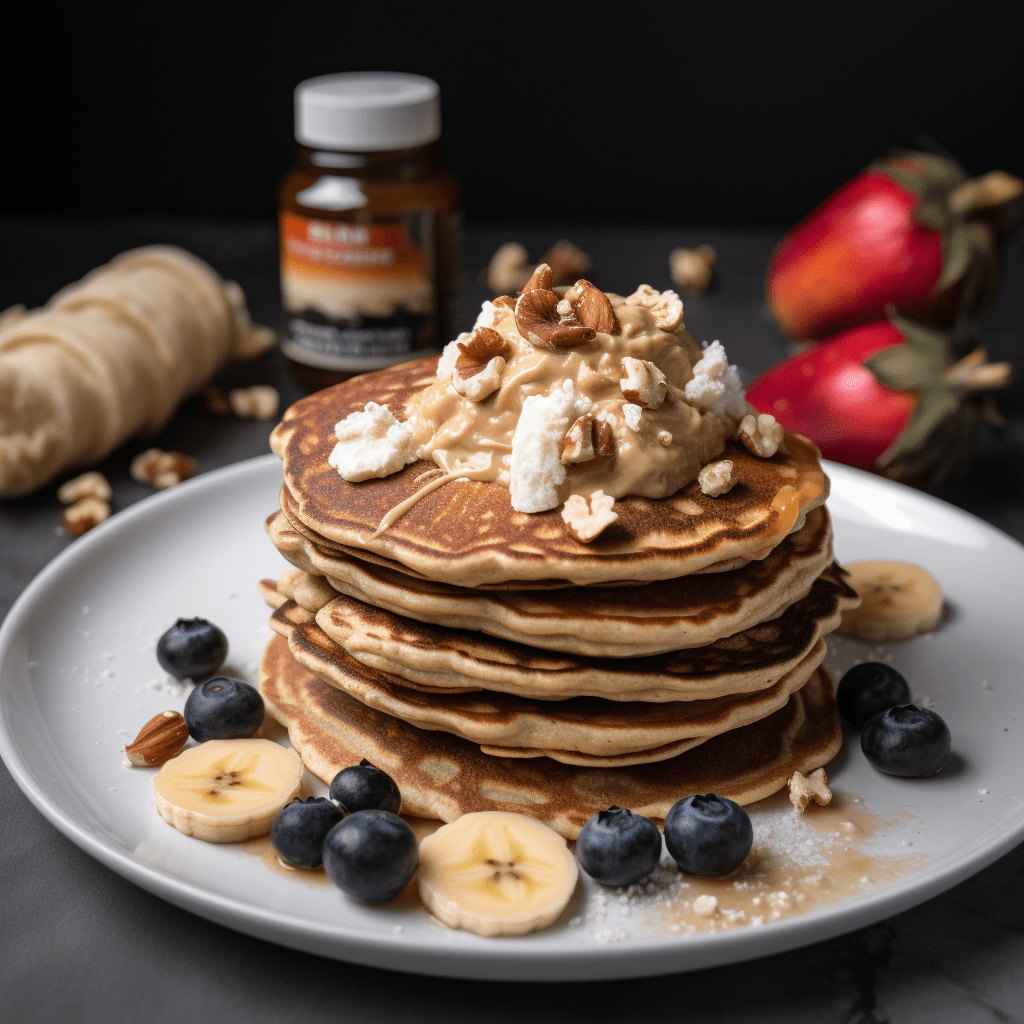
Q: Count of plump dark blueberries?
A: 9